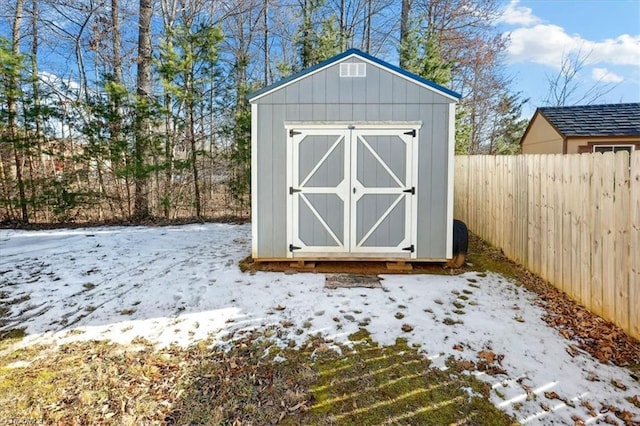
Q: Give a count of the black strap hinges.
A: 6